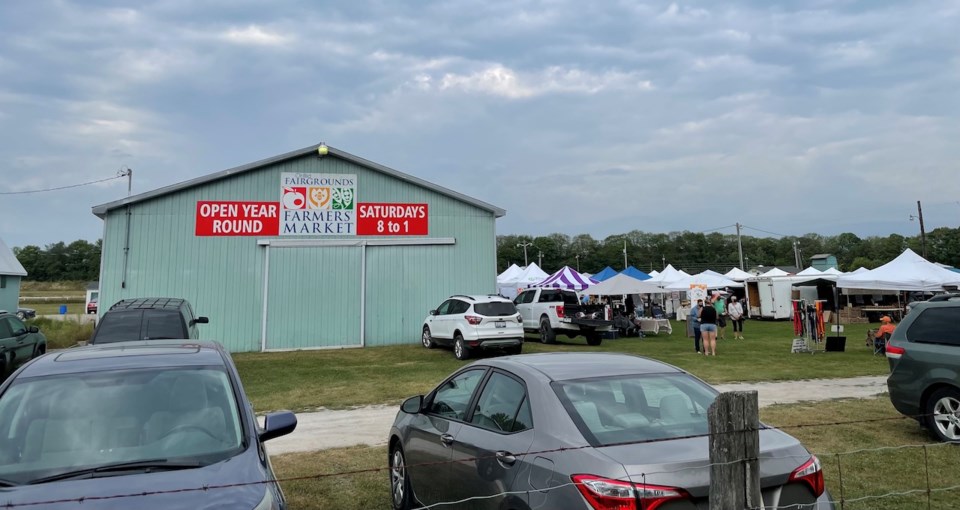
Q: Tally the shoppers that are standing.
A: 4